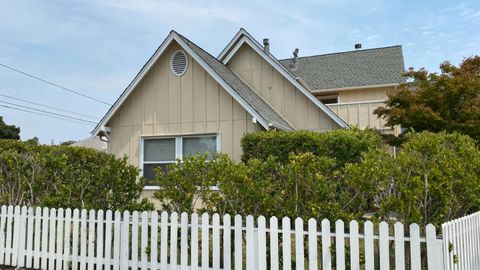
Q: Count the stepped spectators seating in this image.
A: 0